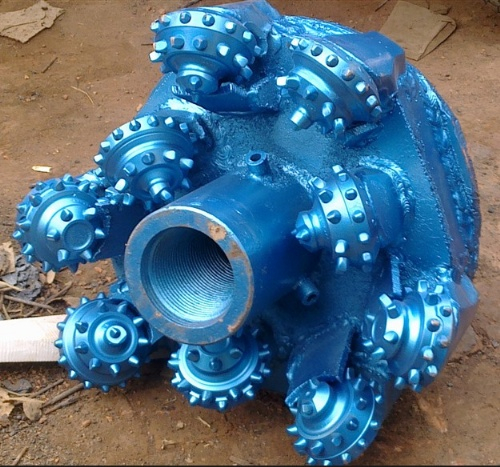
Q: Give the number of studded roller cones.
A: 9